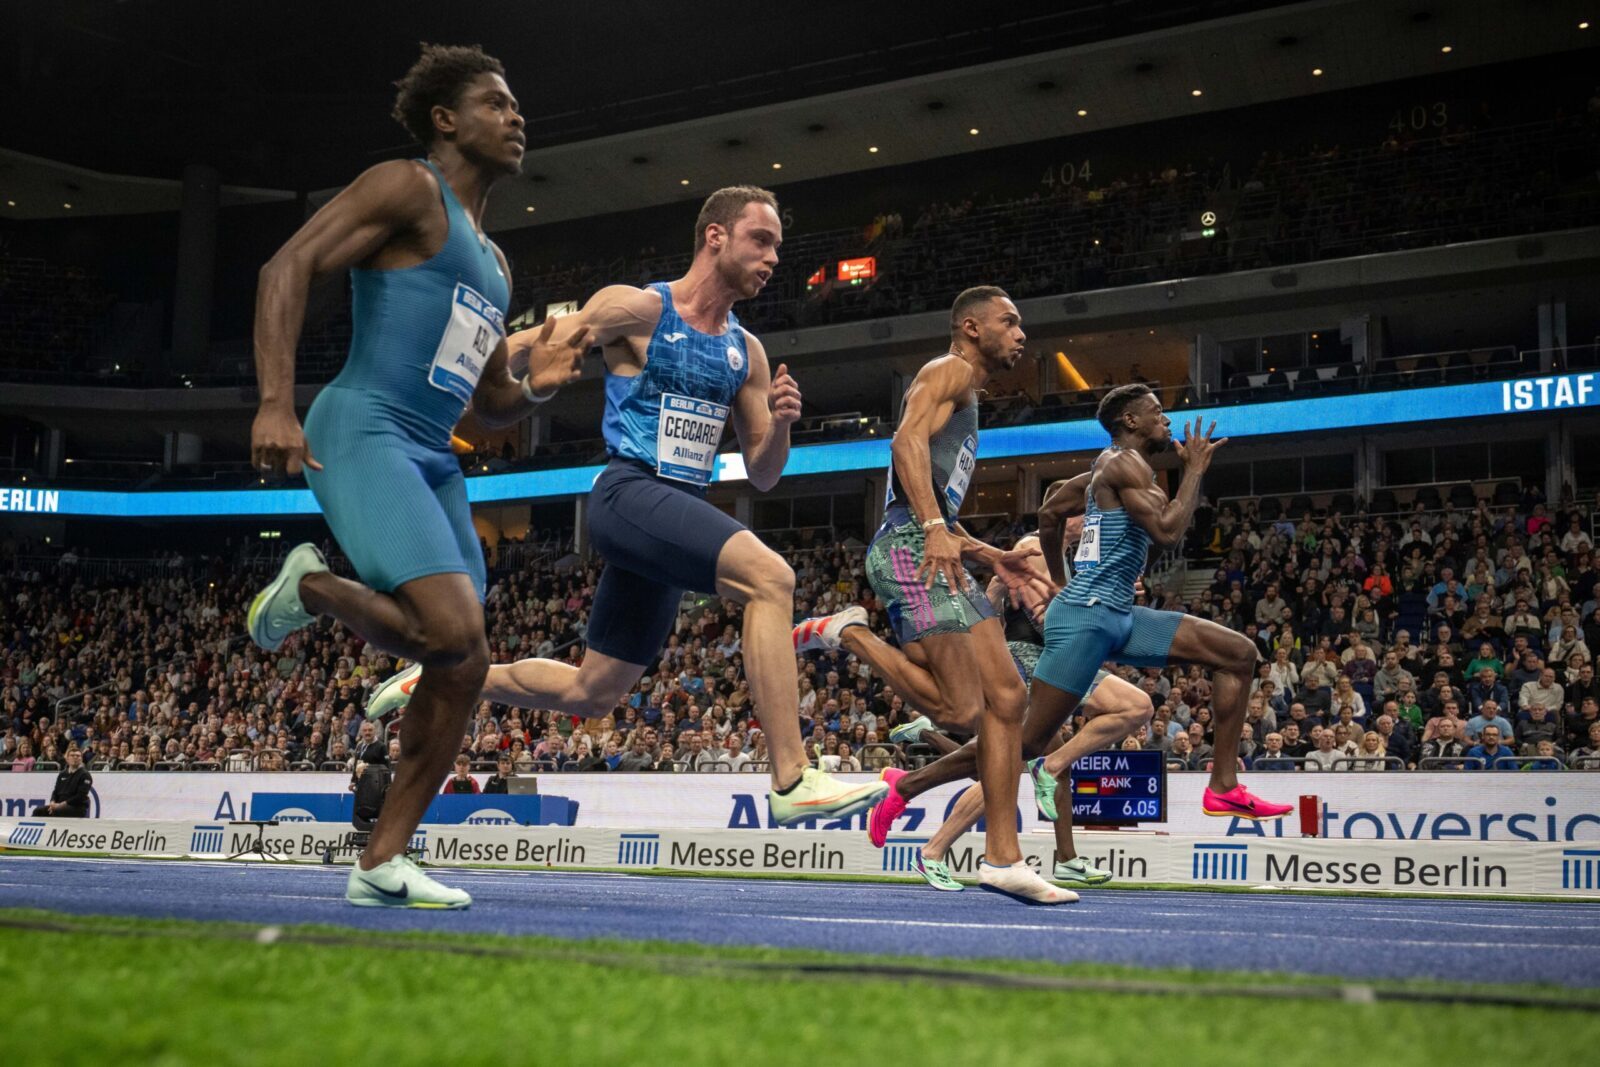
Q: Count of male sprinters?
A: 6